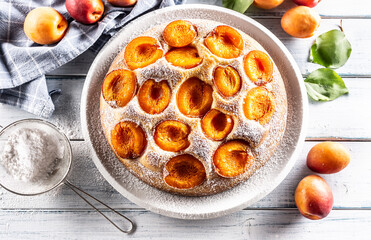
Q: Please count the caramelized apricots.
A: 15